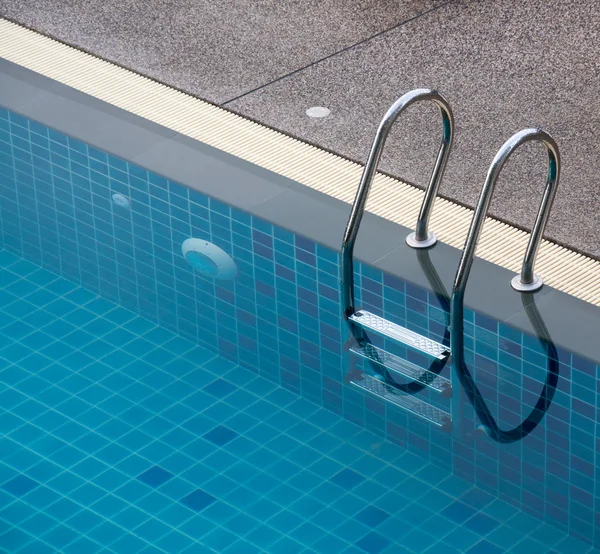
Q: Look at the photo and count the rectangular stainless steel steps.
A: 3